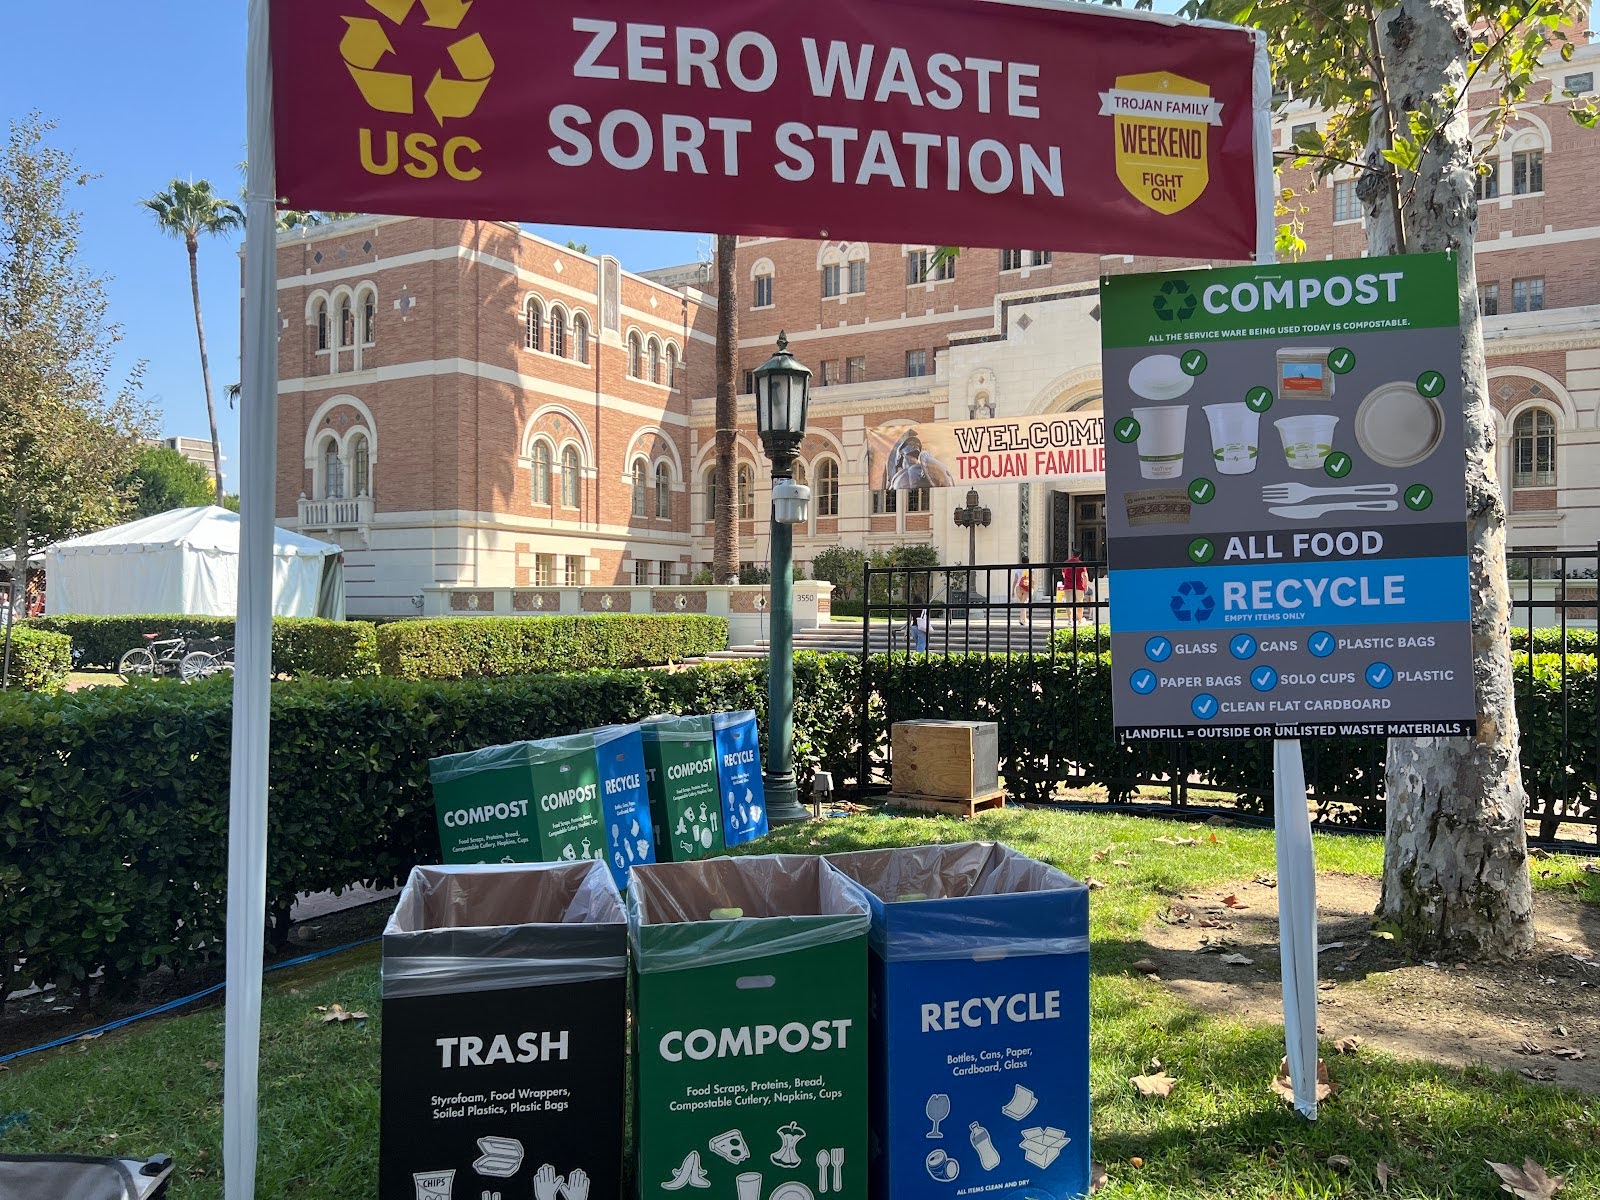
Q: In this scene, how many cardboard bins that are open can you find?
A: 3